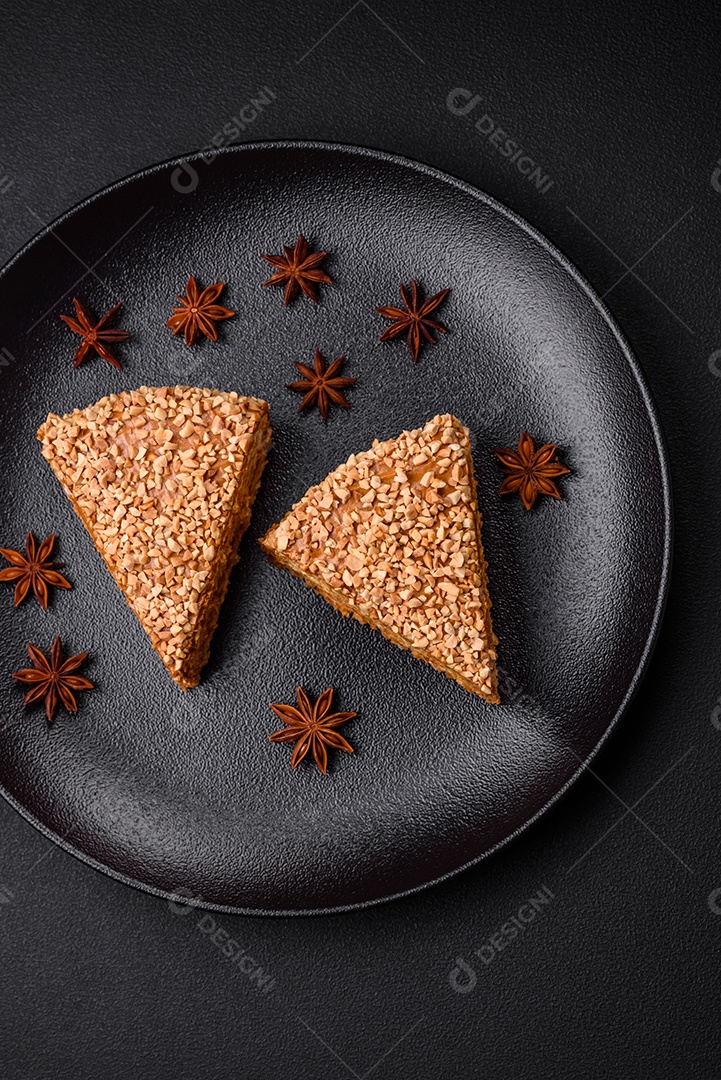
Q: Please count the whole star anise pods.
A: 9